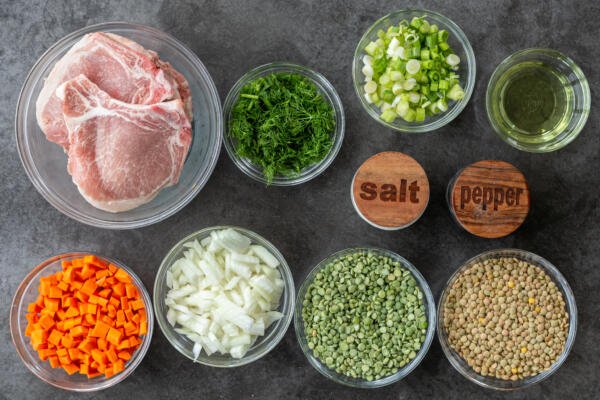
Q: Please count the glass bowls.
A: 8